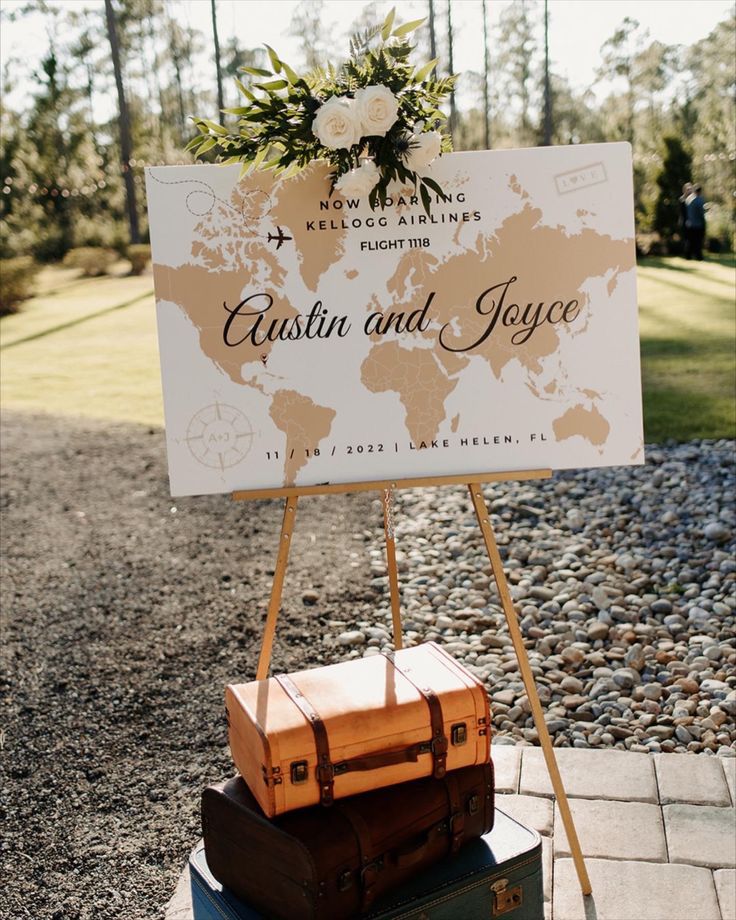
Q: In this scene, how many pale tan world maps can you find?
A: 1